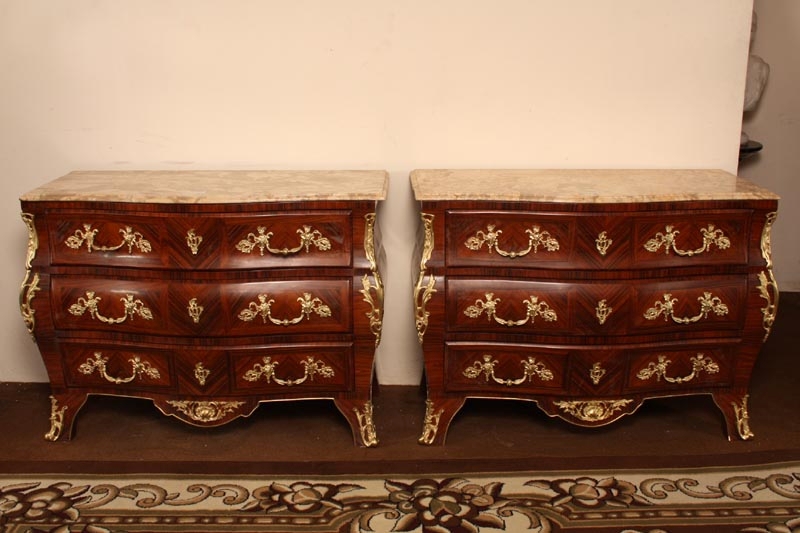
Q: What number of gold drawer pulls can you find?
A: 12